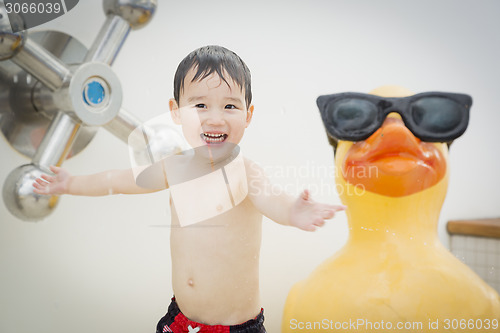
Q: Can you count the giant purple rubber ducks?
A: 0